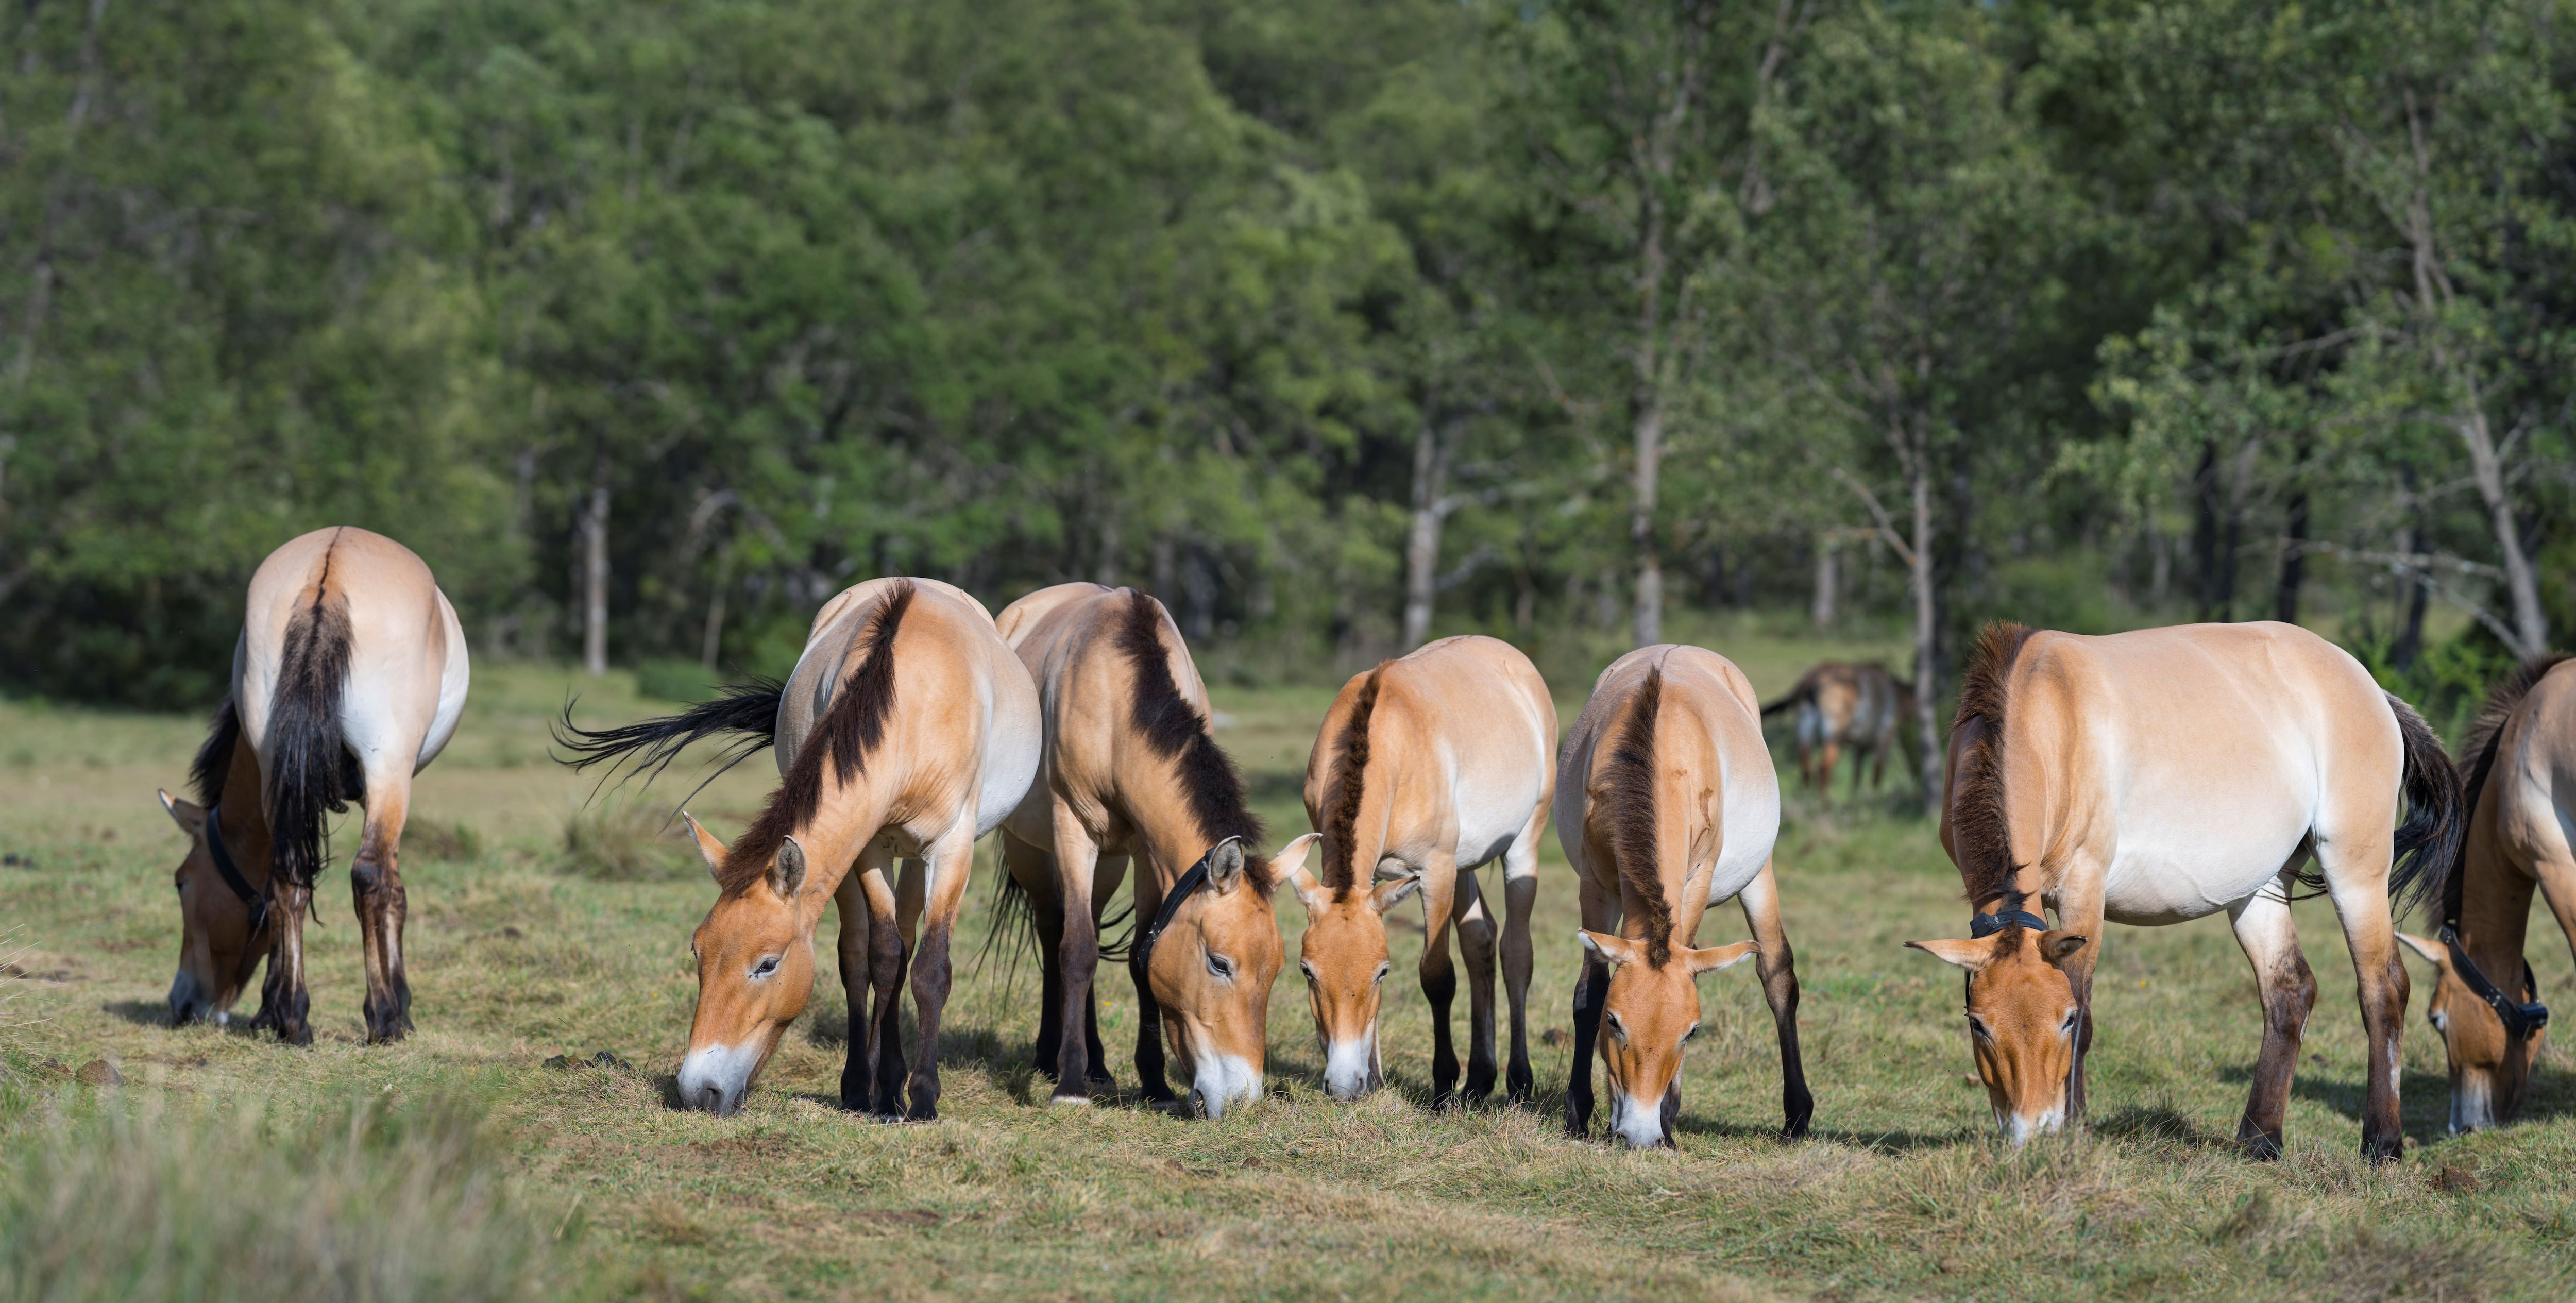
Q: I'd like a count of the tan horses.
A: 7